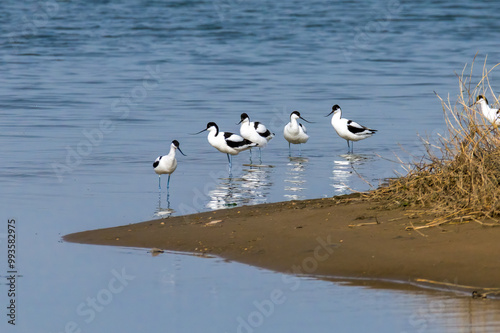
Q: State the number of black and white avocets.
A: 6